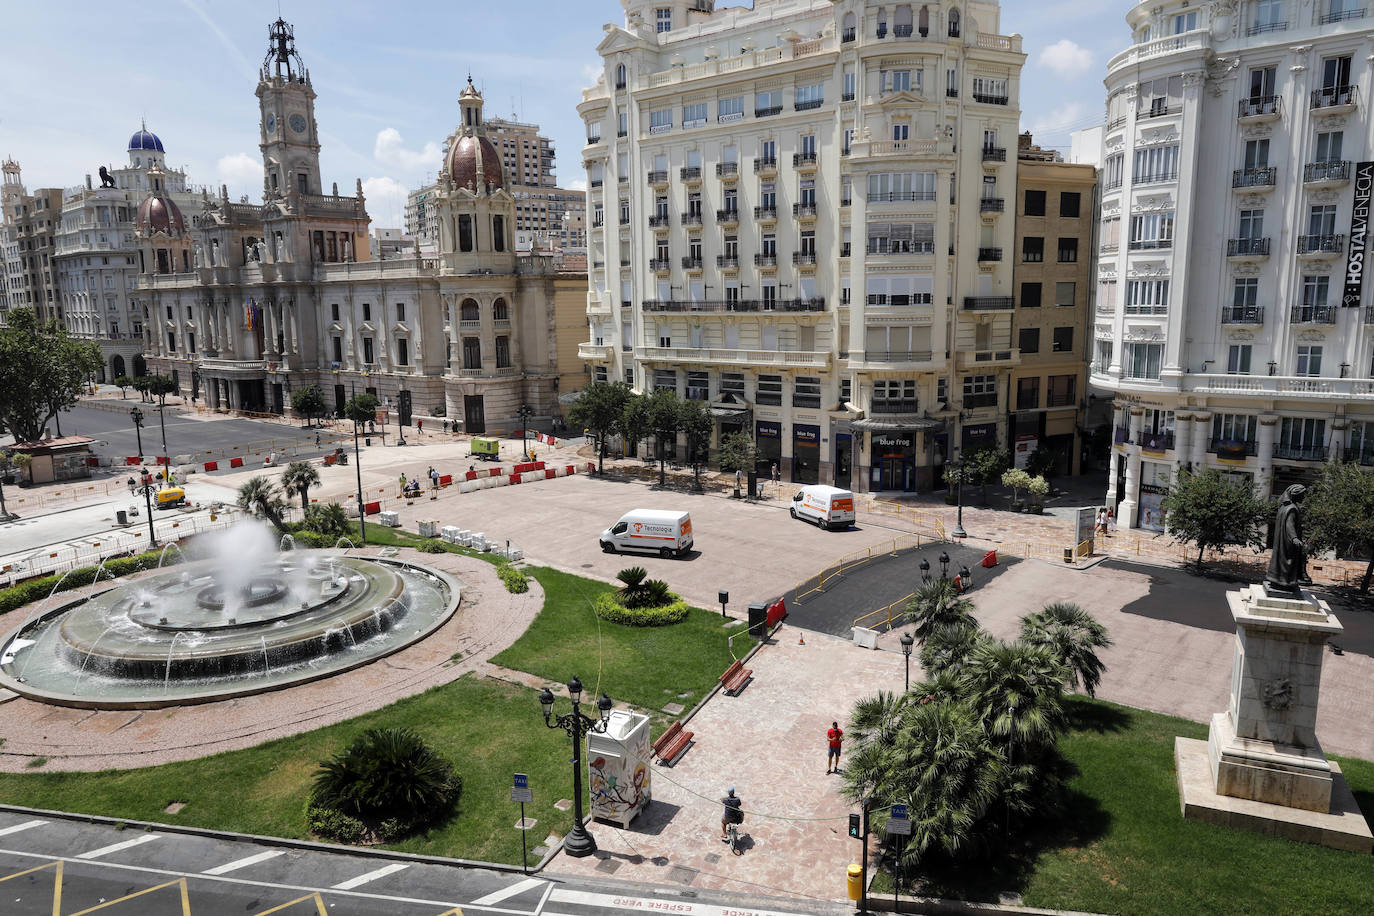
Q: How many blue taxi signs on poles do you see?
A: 2